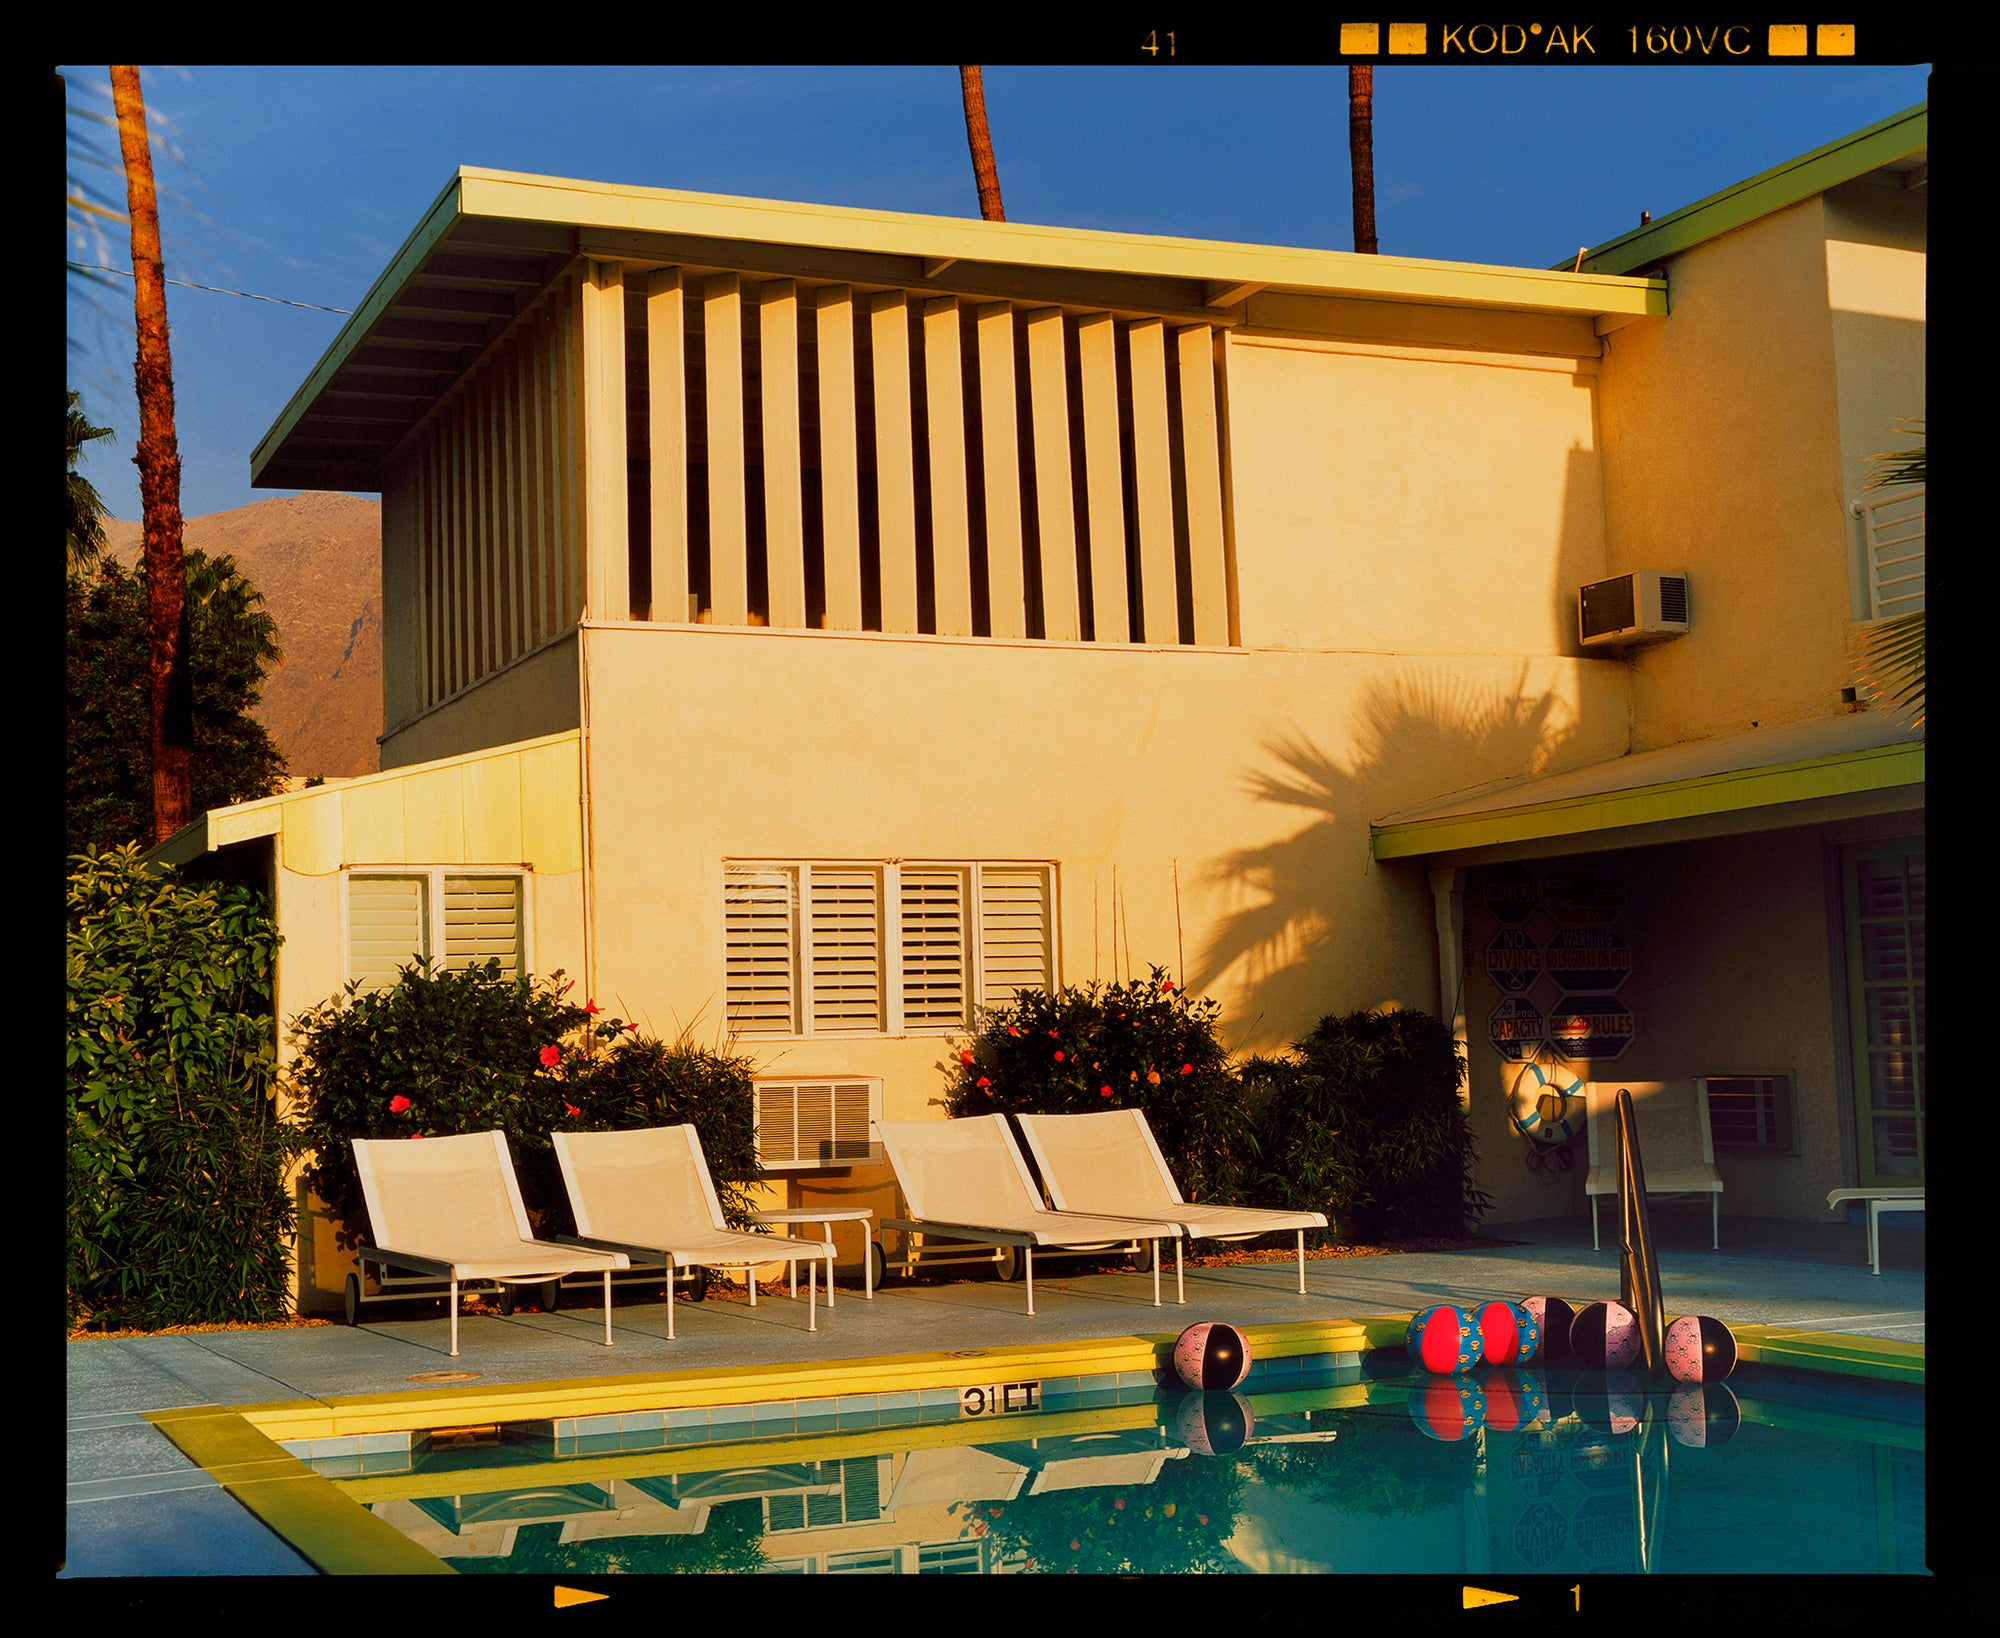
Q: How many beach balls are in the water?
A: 6